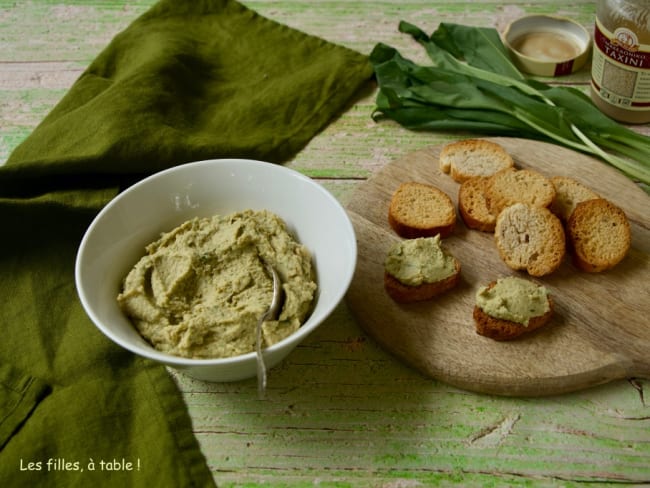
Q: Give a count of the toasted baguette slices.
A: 9